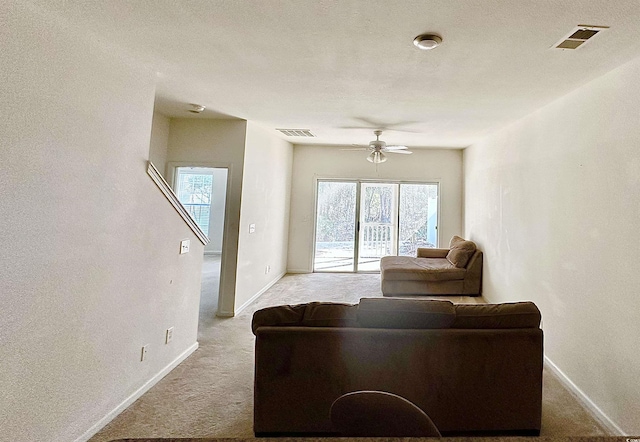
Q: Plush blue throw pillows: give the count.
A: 0